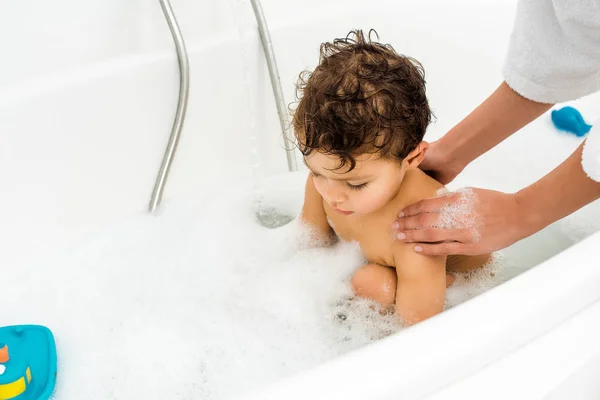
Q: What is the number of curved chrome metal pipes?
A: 2